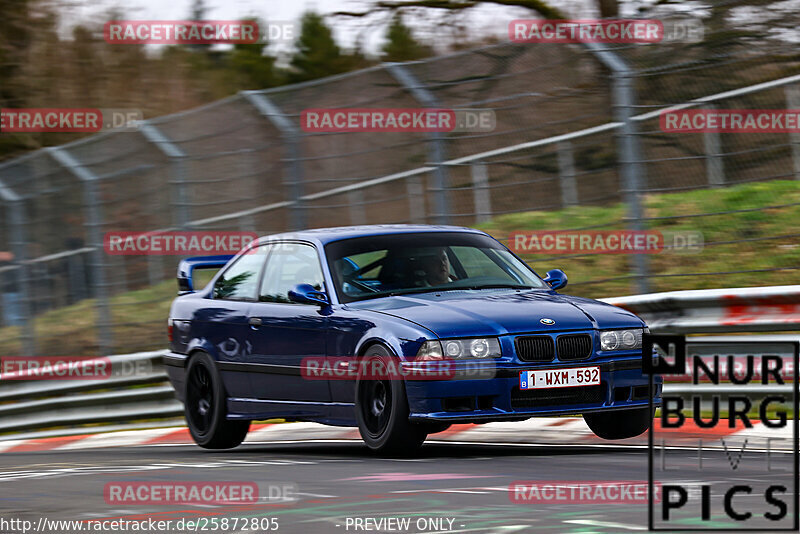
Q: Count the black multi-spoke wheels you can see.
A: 2